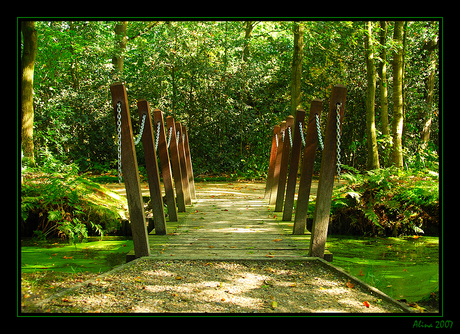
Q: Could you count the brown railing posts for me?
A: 12